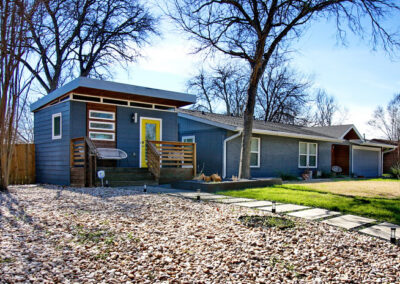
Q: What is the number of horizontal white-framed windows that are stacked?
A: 3